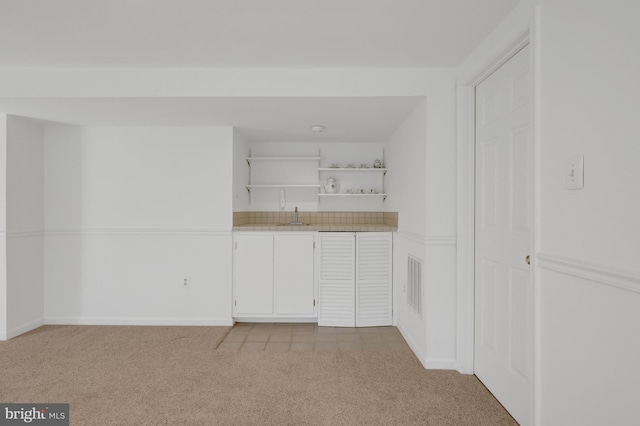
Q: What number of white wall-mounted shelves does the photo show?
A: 4